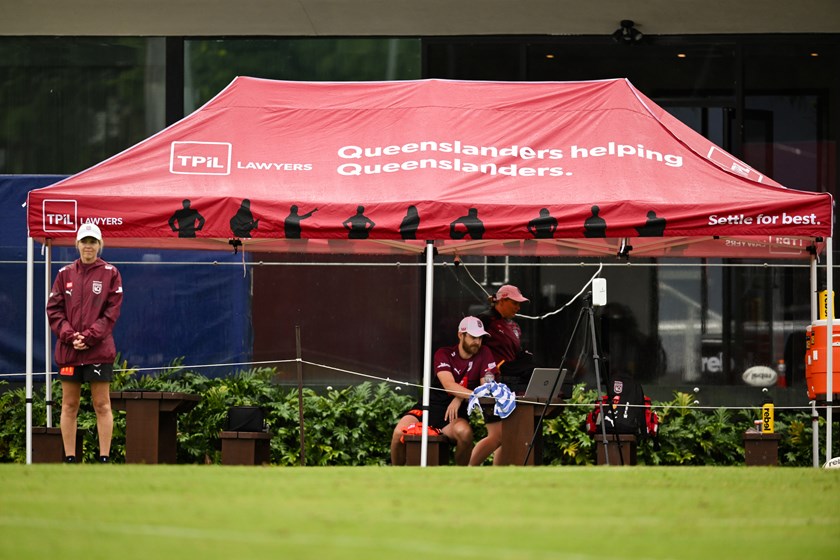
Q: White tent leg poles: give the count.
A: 5